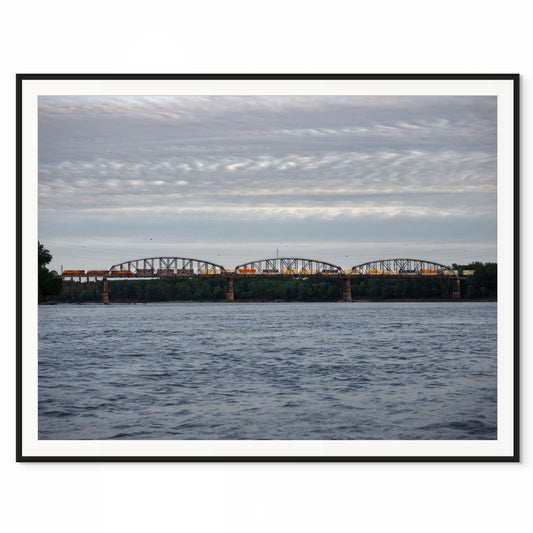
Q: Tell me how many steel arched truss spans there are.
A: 3